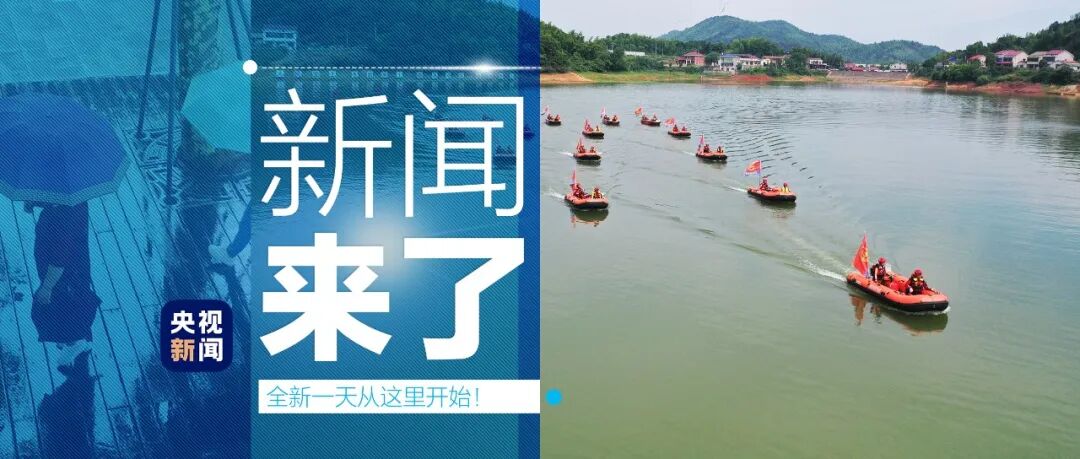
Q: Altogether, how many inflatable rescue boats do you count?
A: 10